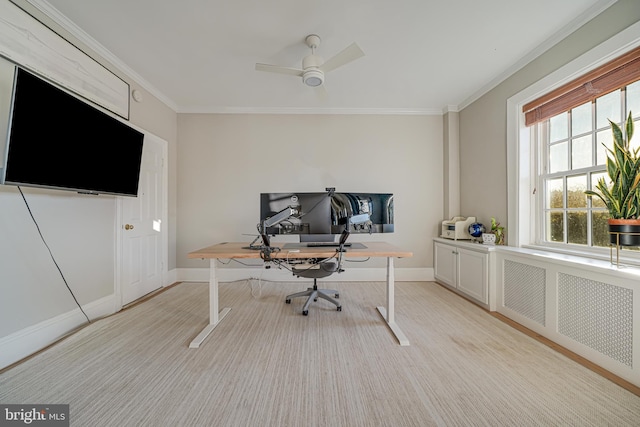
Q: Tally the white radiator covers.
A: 2